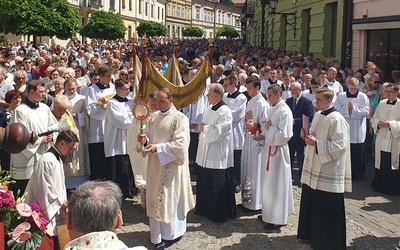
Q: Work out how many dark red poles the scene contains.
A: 4